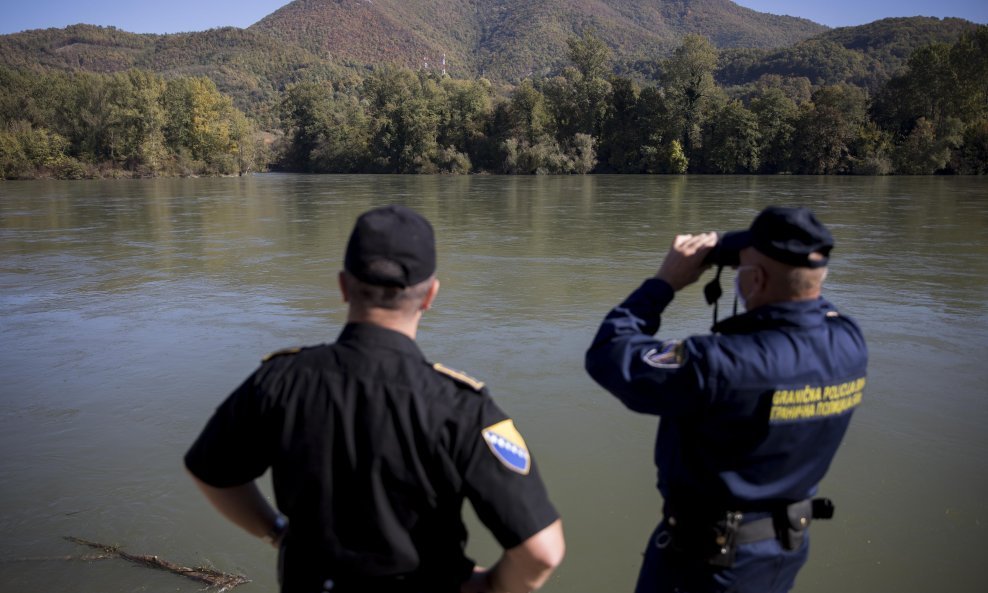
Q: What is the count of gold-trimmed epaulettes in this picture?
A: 2